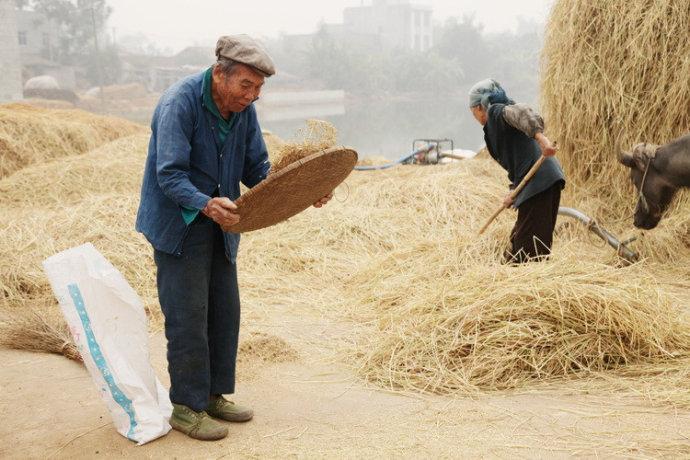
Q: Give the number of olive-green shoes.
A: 2